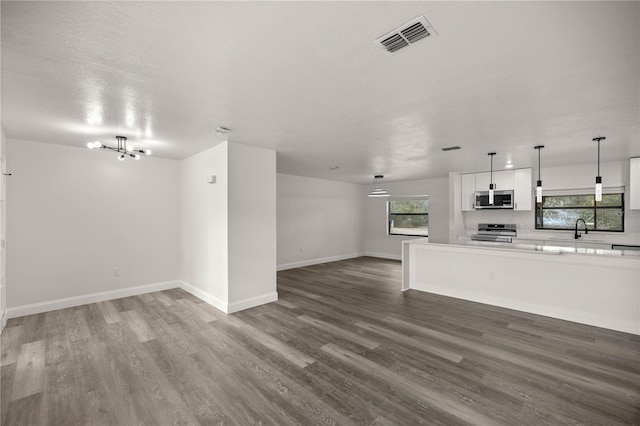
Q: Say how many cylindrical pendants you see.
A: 3